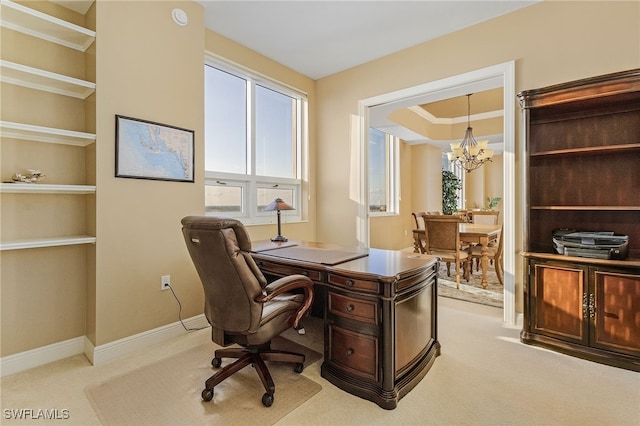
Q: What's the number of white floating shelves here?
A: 5